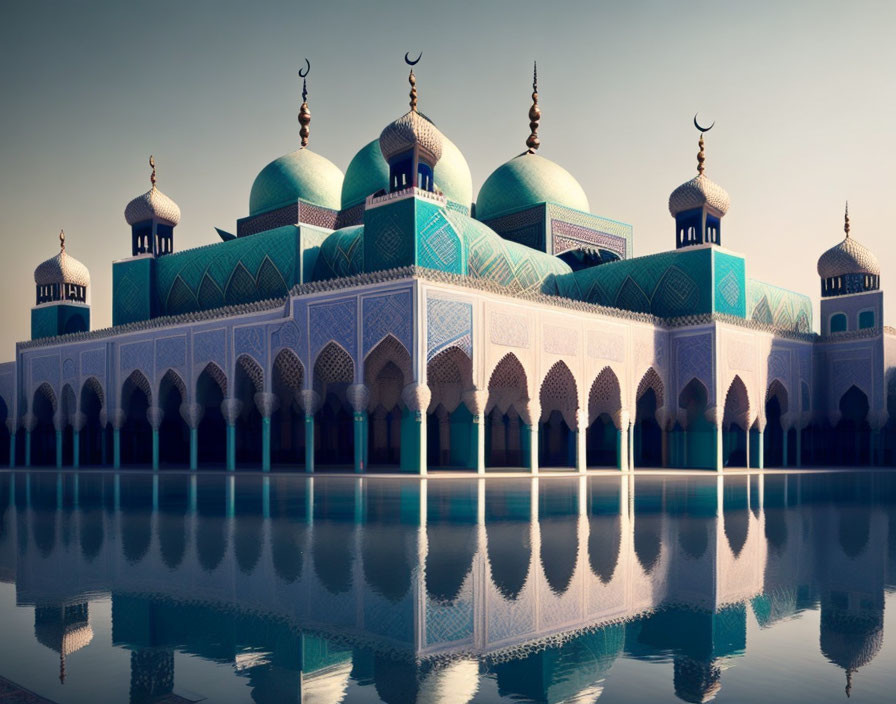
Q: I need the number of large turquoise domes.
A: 3